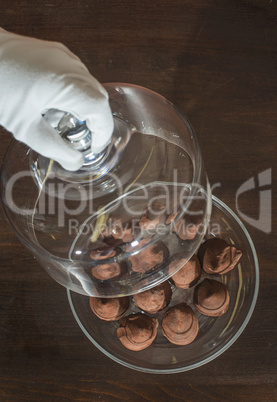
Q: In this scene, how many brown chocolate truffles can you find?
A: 12